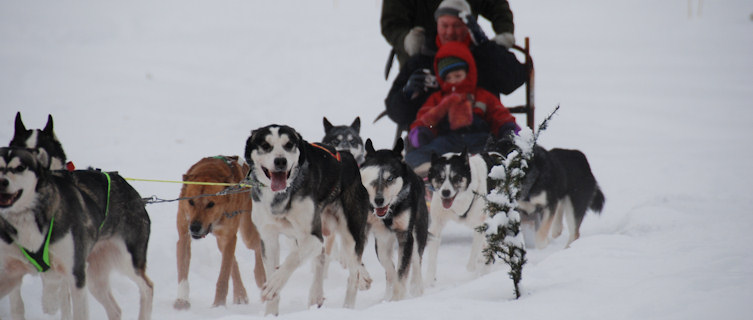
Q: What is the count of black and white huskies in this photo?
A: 7